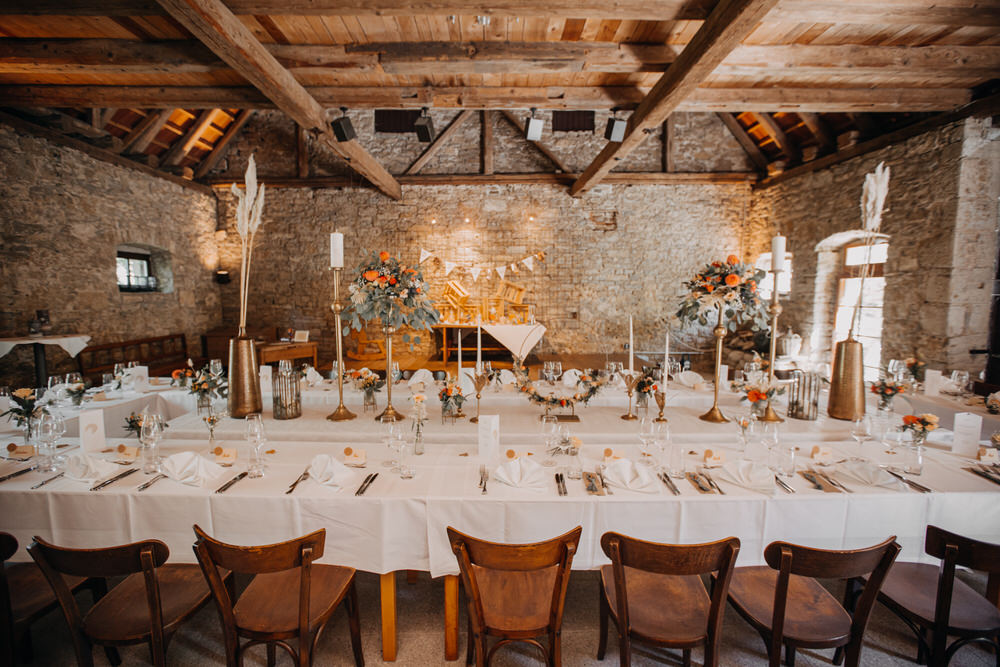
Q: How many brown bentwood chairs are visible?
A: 7